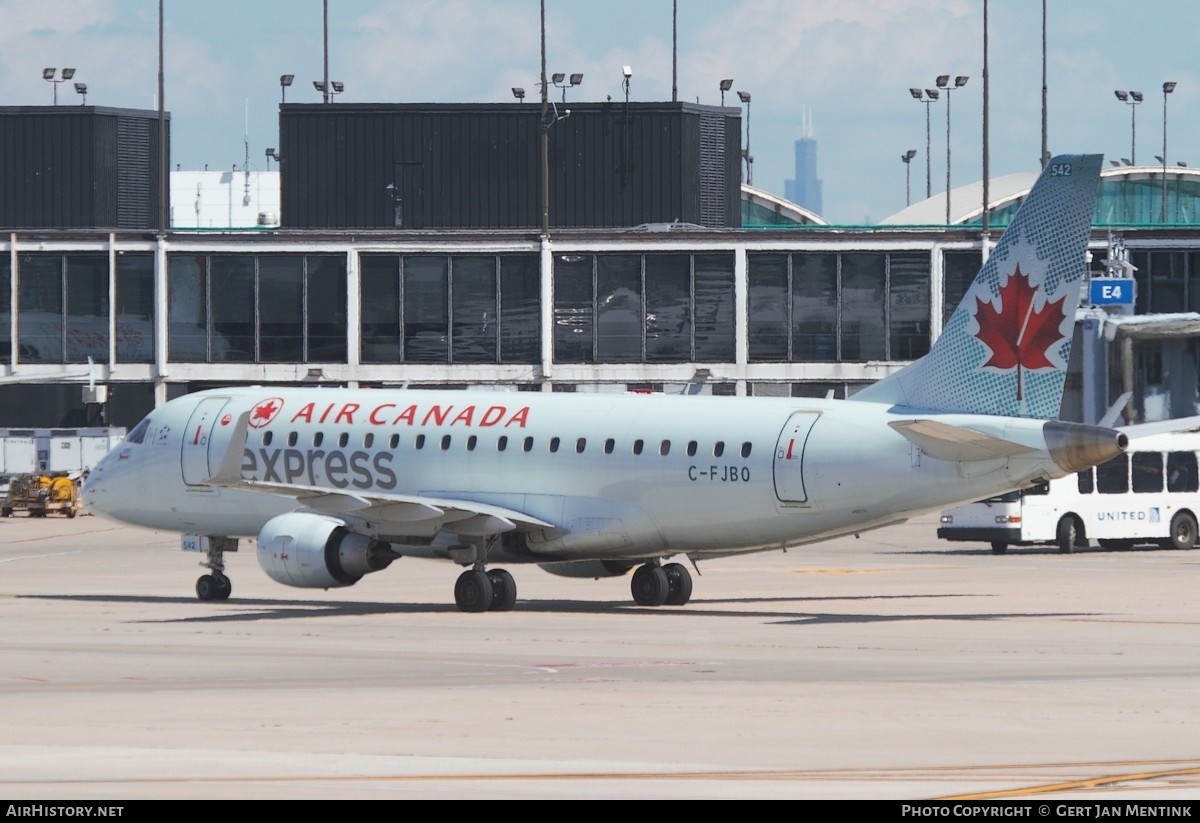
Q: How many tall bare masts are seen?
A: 6